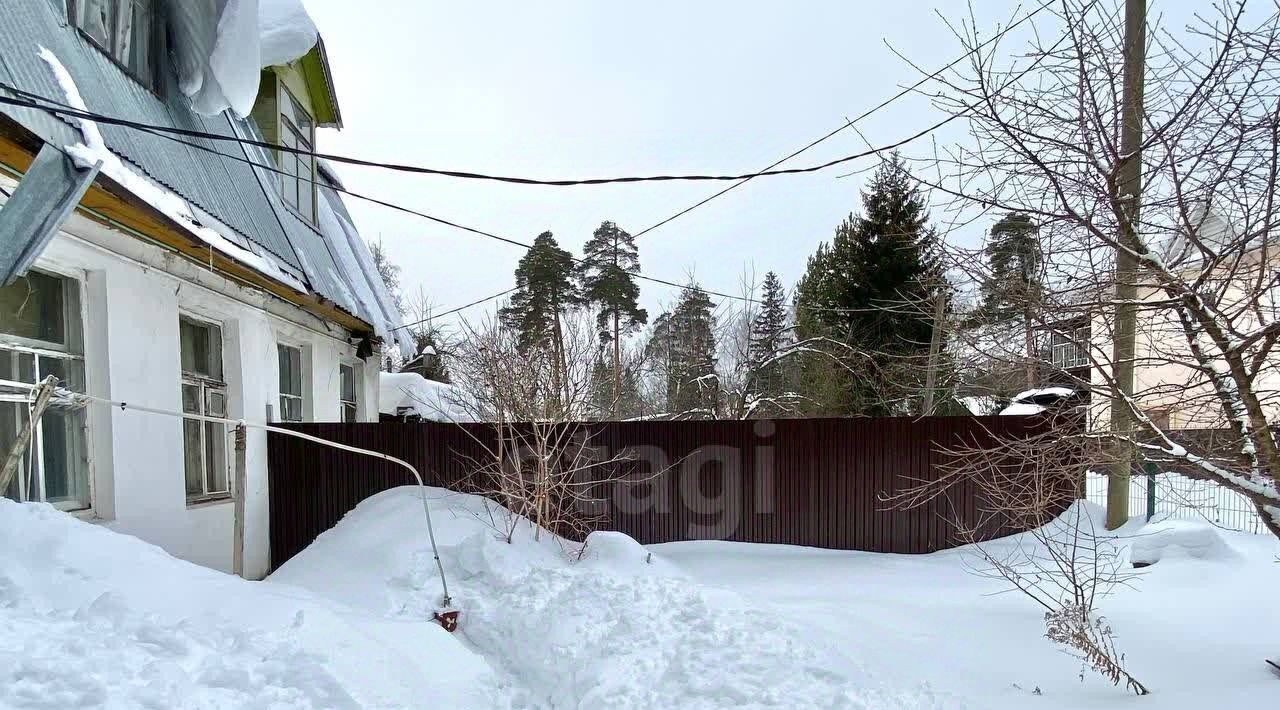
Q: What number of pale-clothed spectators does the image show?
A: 0